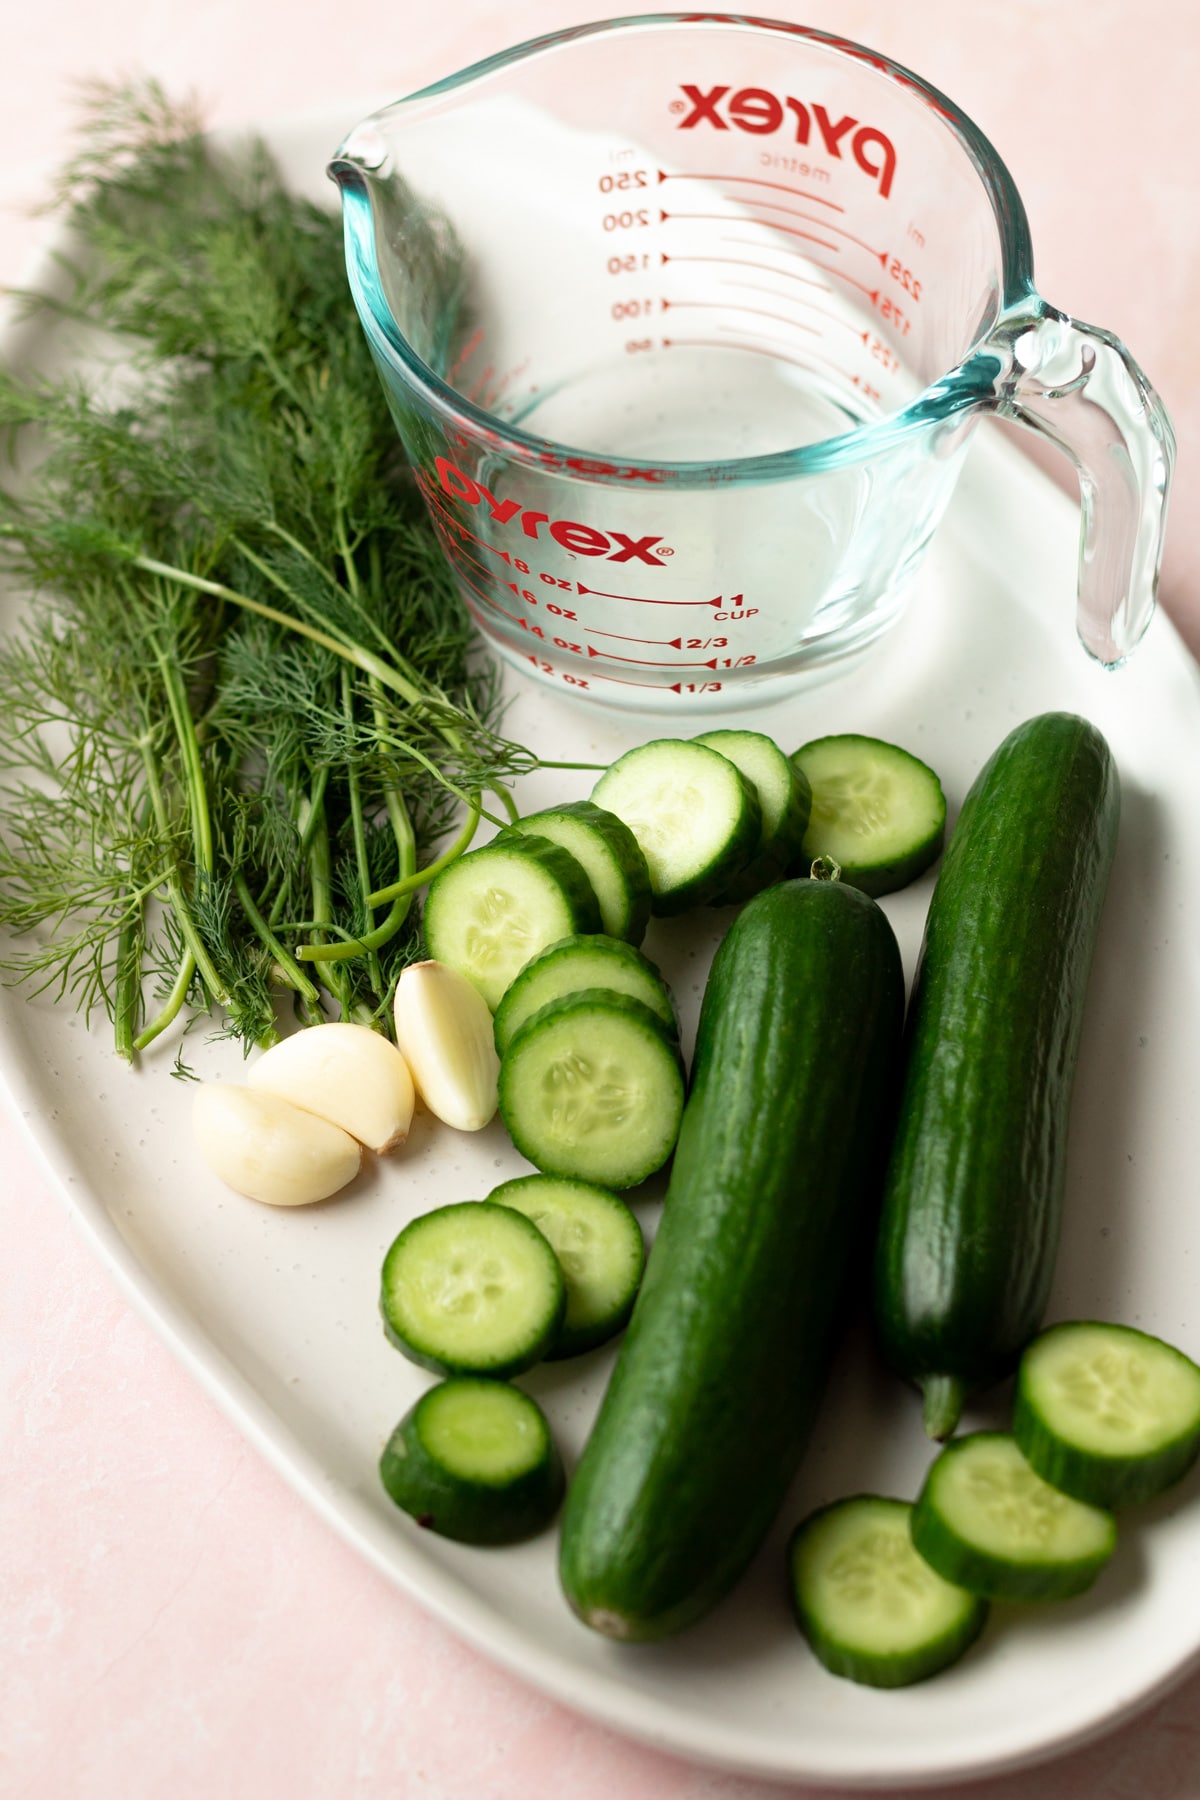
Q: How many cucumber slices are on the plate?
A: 13